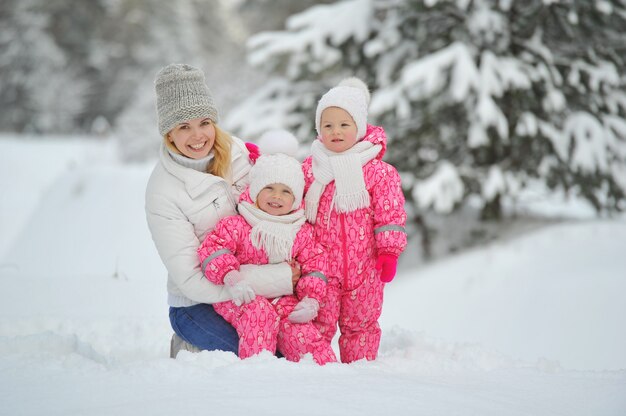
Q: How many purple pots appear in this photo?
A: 0